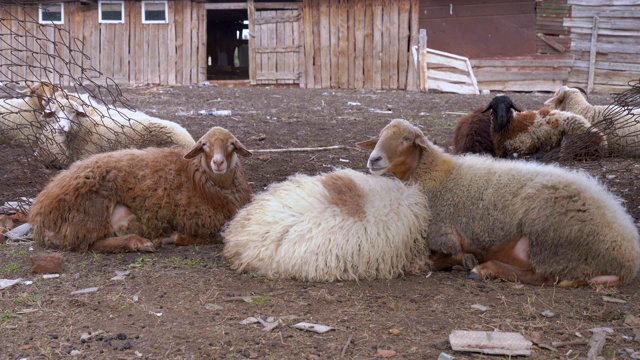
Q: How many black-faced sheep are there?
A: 1